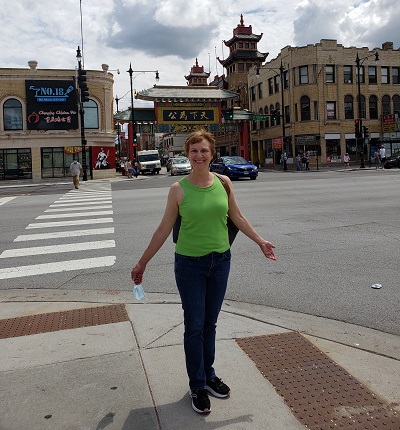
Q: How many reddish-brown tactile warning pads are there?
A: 2